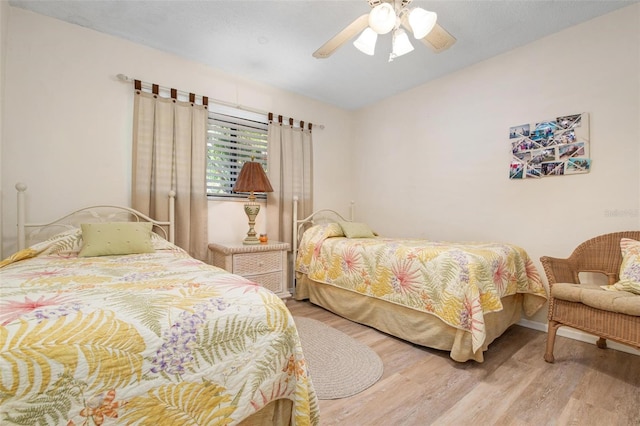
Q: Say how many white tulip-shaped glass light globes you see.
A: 4